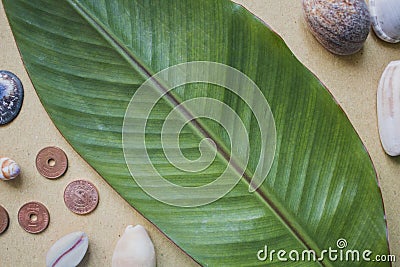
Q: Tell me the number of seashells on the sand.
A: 7